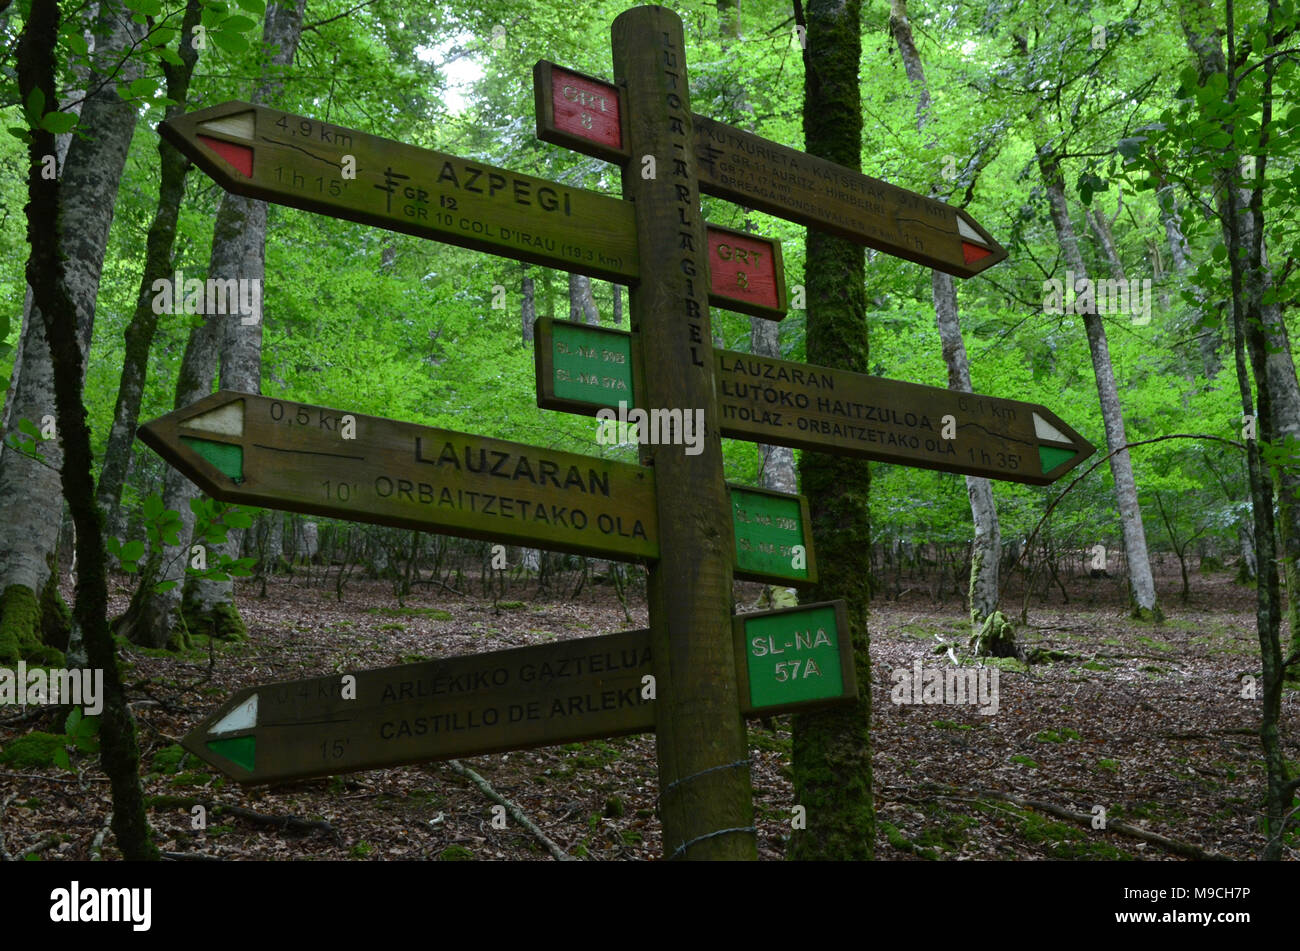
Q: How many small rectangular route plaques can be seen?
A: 5